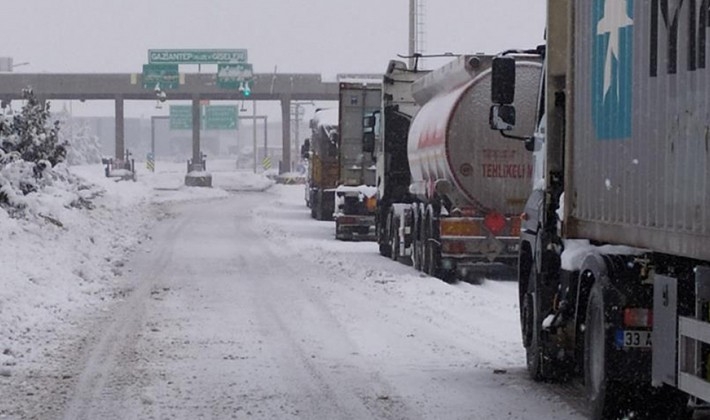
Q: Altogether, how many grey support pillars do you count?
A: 3